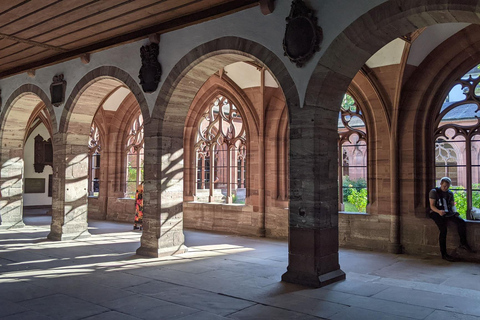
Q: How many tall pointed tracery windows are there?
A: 5